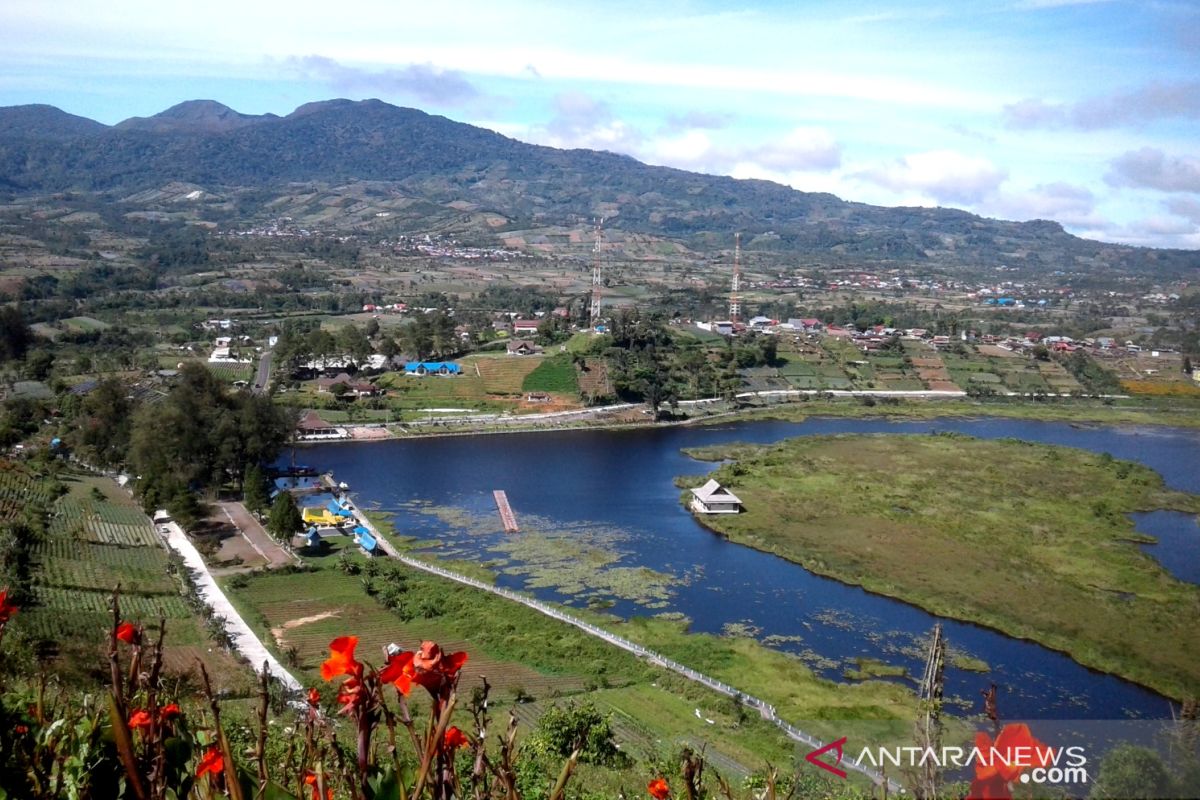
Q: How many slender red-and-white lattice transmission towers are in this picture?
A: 2